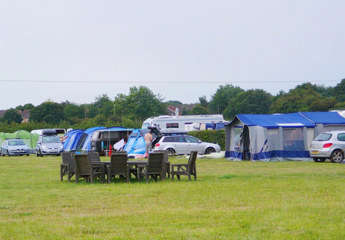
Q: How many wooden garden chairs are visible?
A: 7